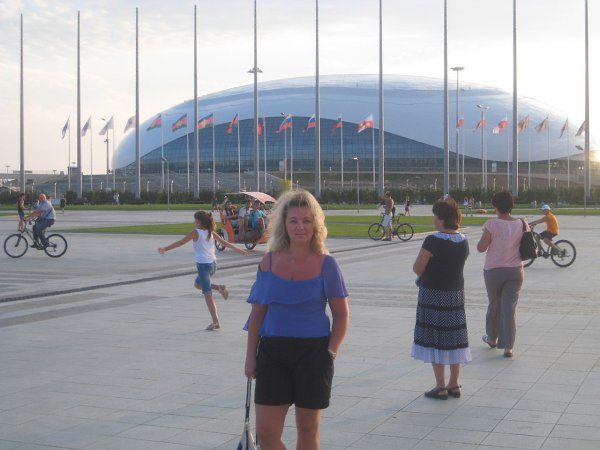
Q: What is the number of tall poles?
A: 10